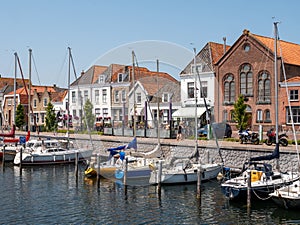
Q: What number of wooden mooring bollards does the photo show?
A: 8